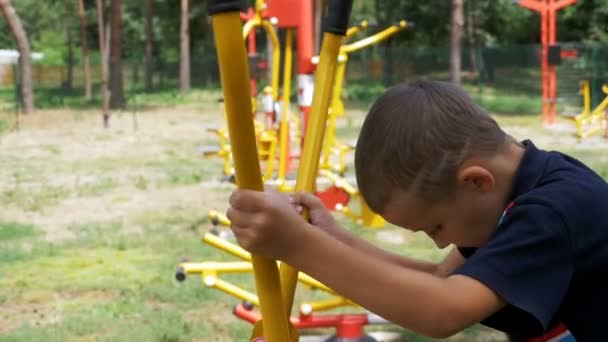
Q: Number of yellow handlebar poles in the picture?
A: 2